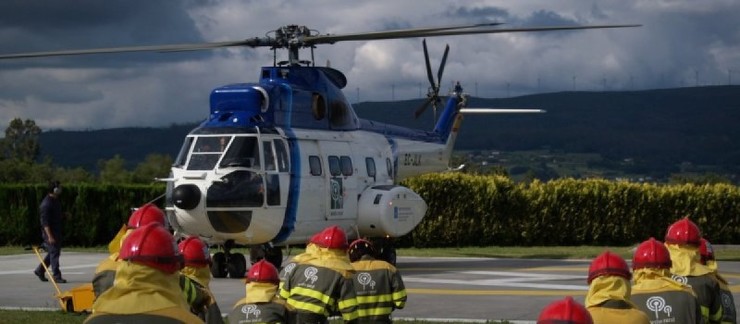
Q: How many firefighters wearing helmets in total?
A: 11